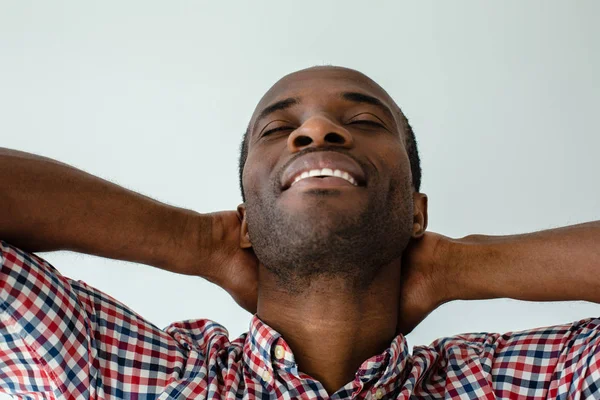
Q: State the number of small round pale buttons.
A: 3